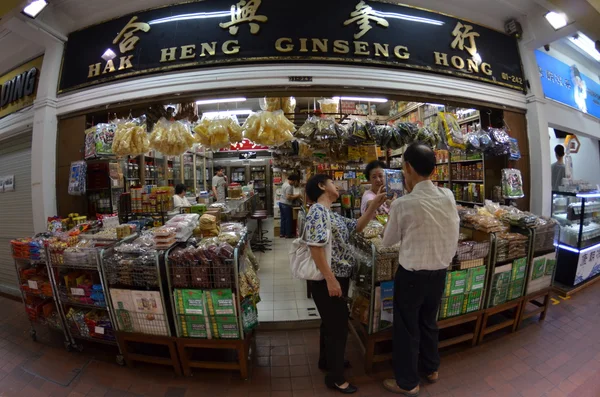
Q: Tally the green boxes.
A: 12